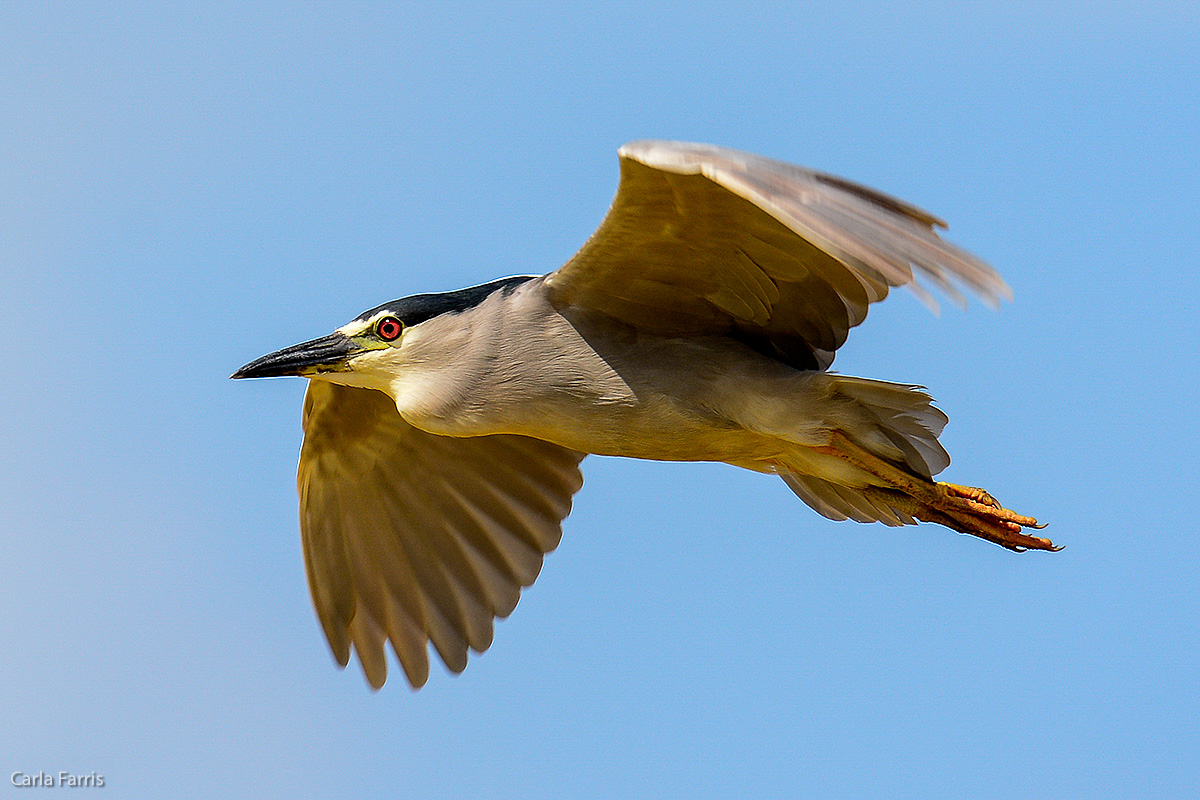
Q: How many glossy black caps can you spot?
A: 1